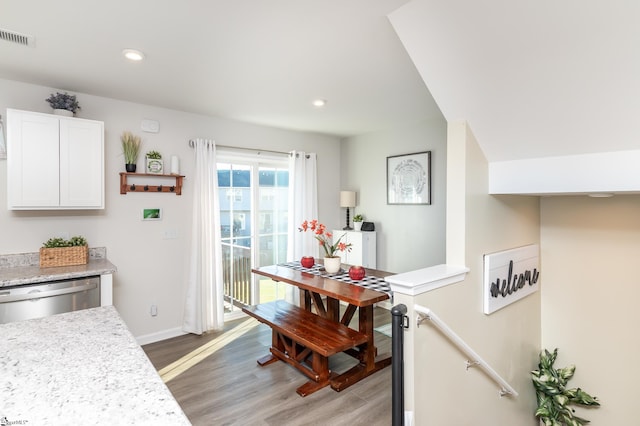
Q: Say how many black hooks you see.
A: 4